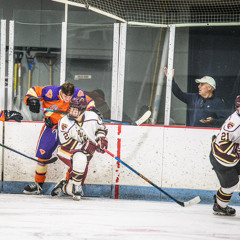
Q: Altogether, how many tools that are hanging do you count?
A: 4